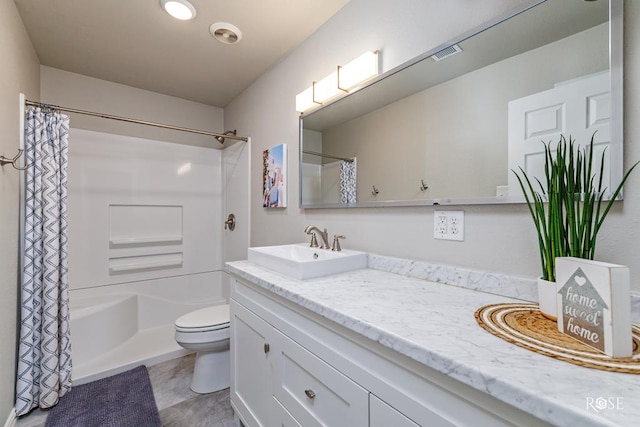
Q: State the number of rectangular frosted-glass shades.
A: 3